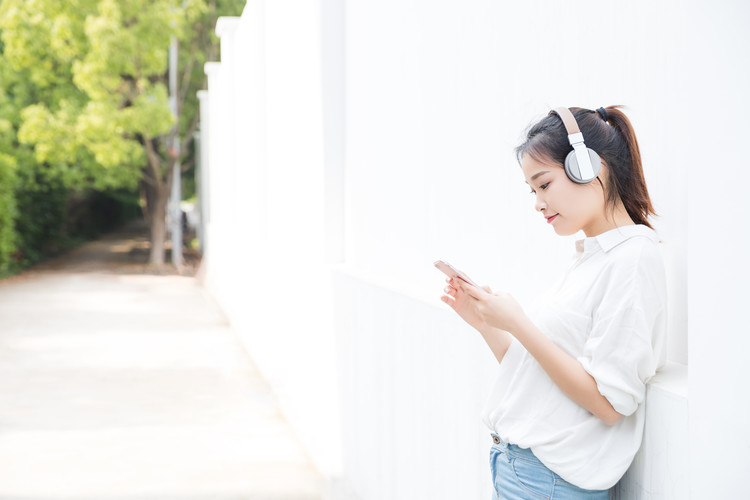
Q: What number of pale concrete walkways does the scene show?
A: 1